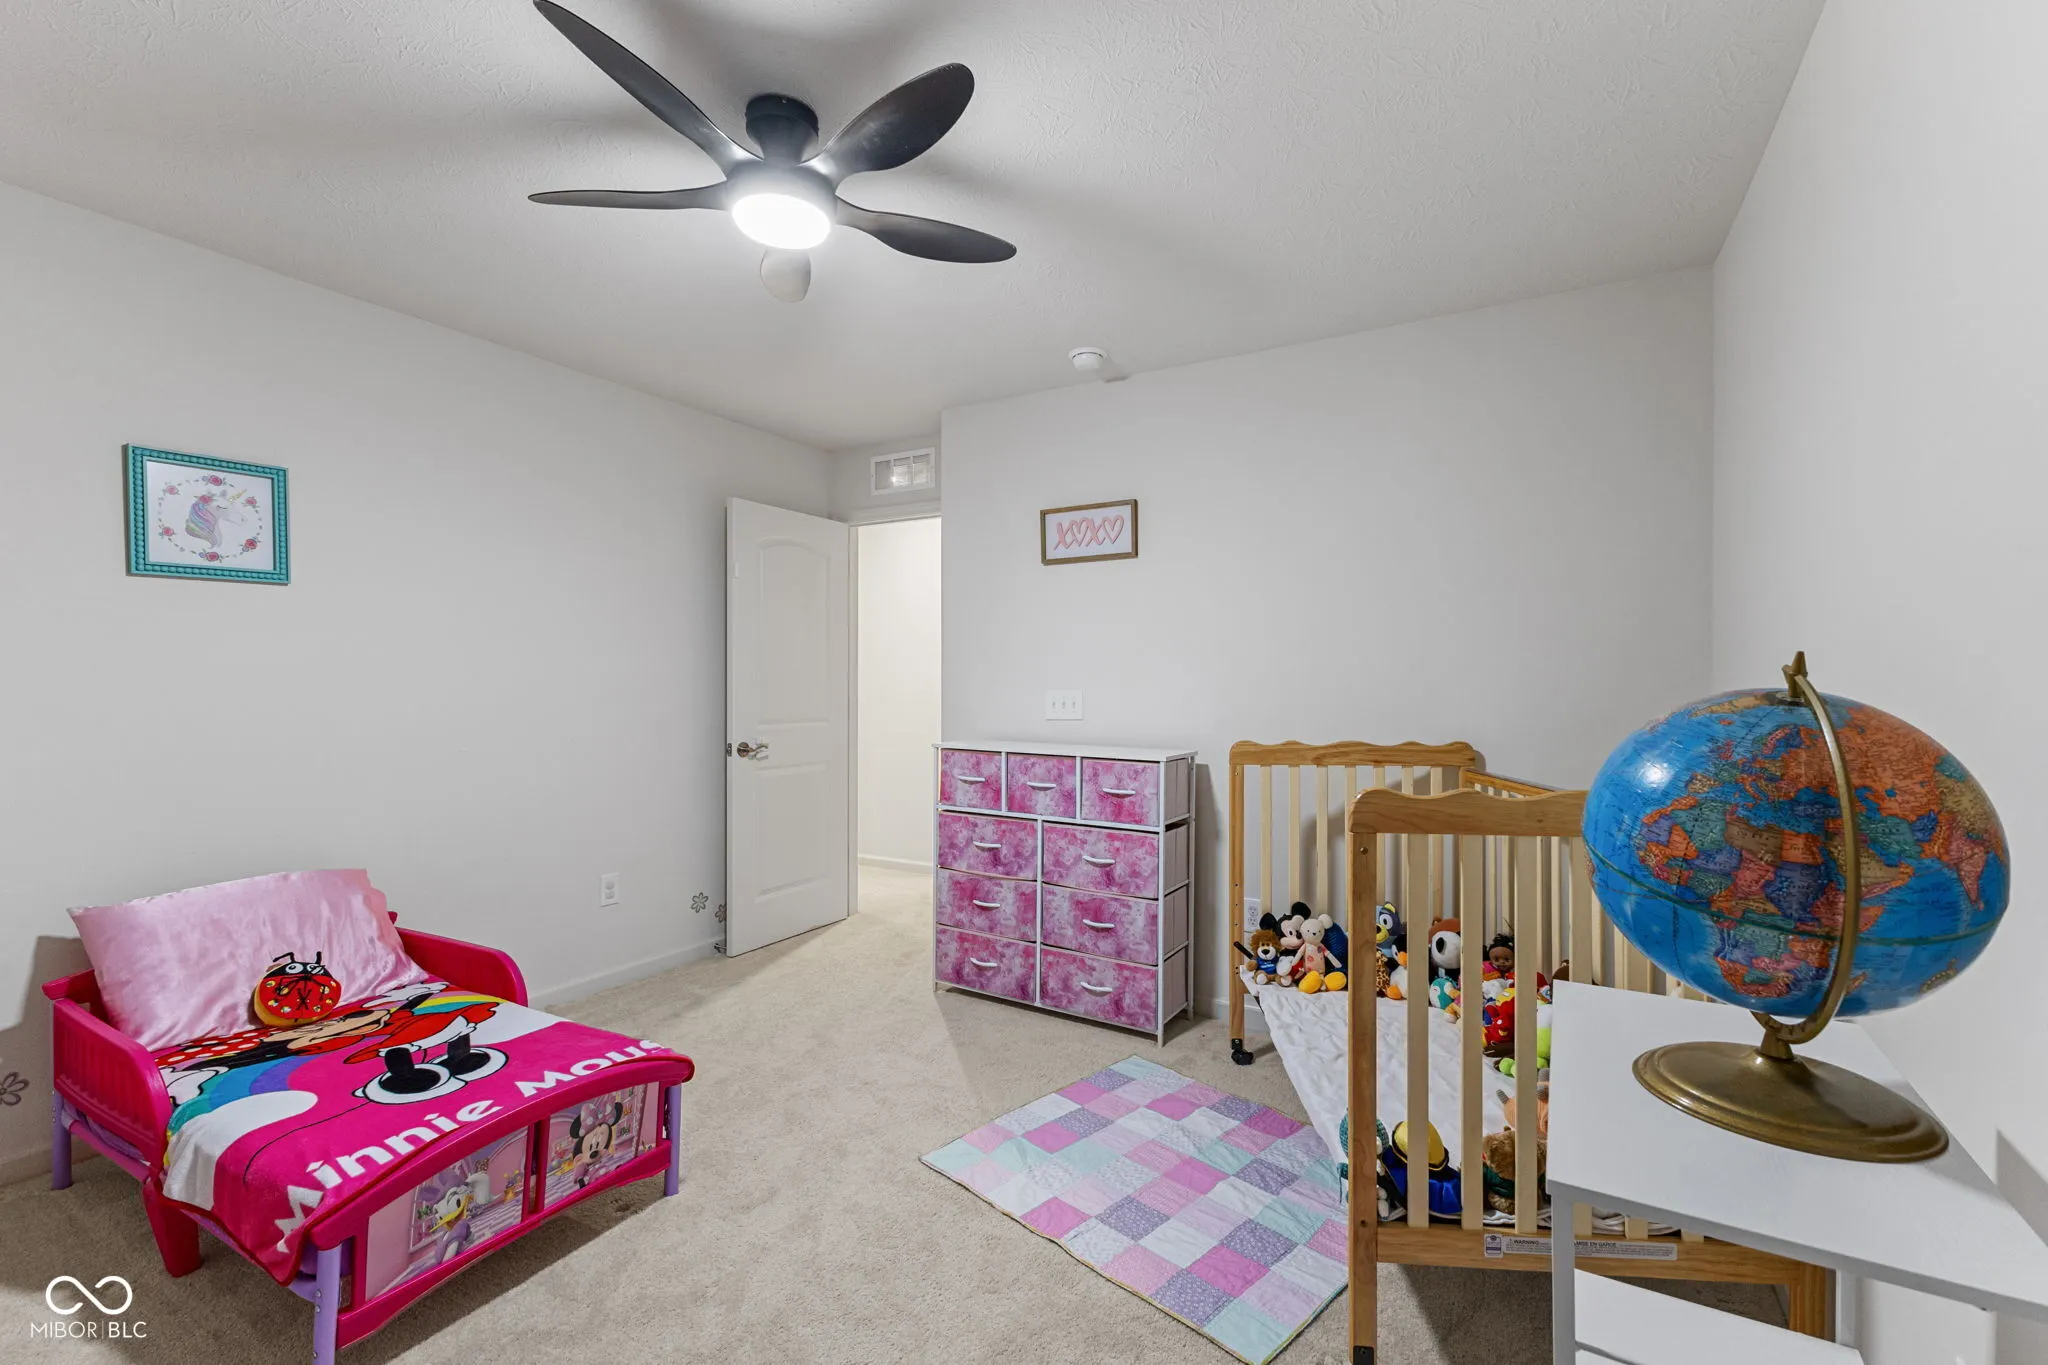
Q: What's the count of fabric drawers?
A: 9